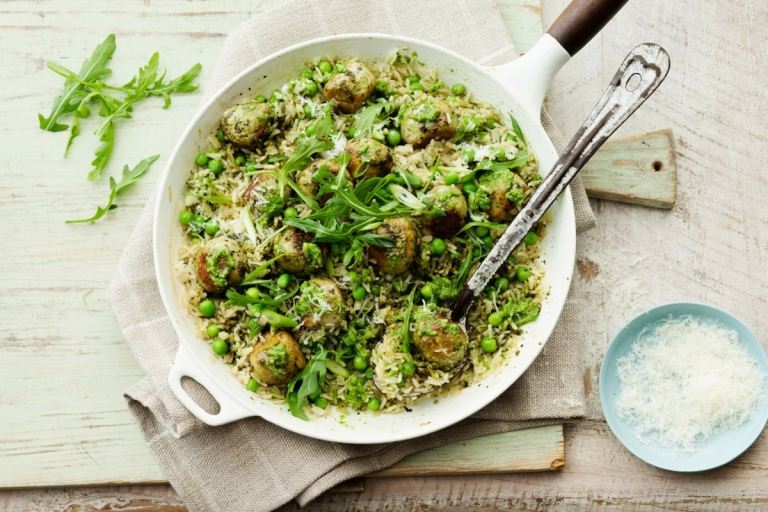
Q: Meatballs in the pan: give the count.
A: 14